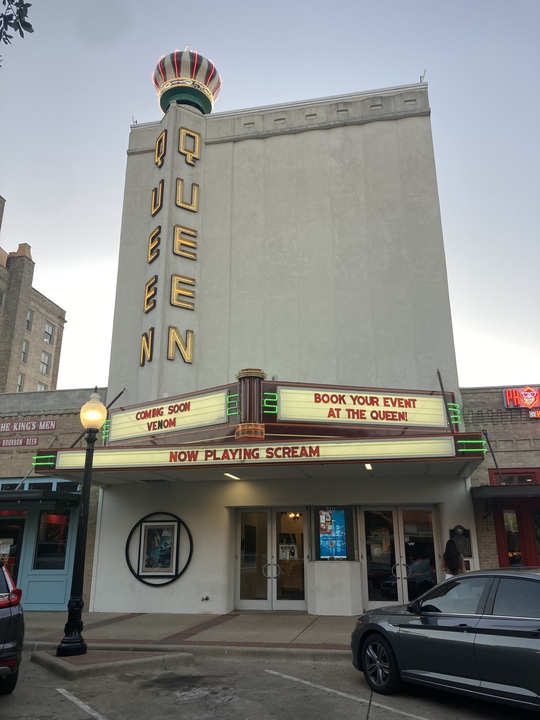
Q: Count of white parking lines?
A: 2